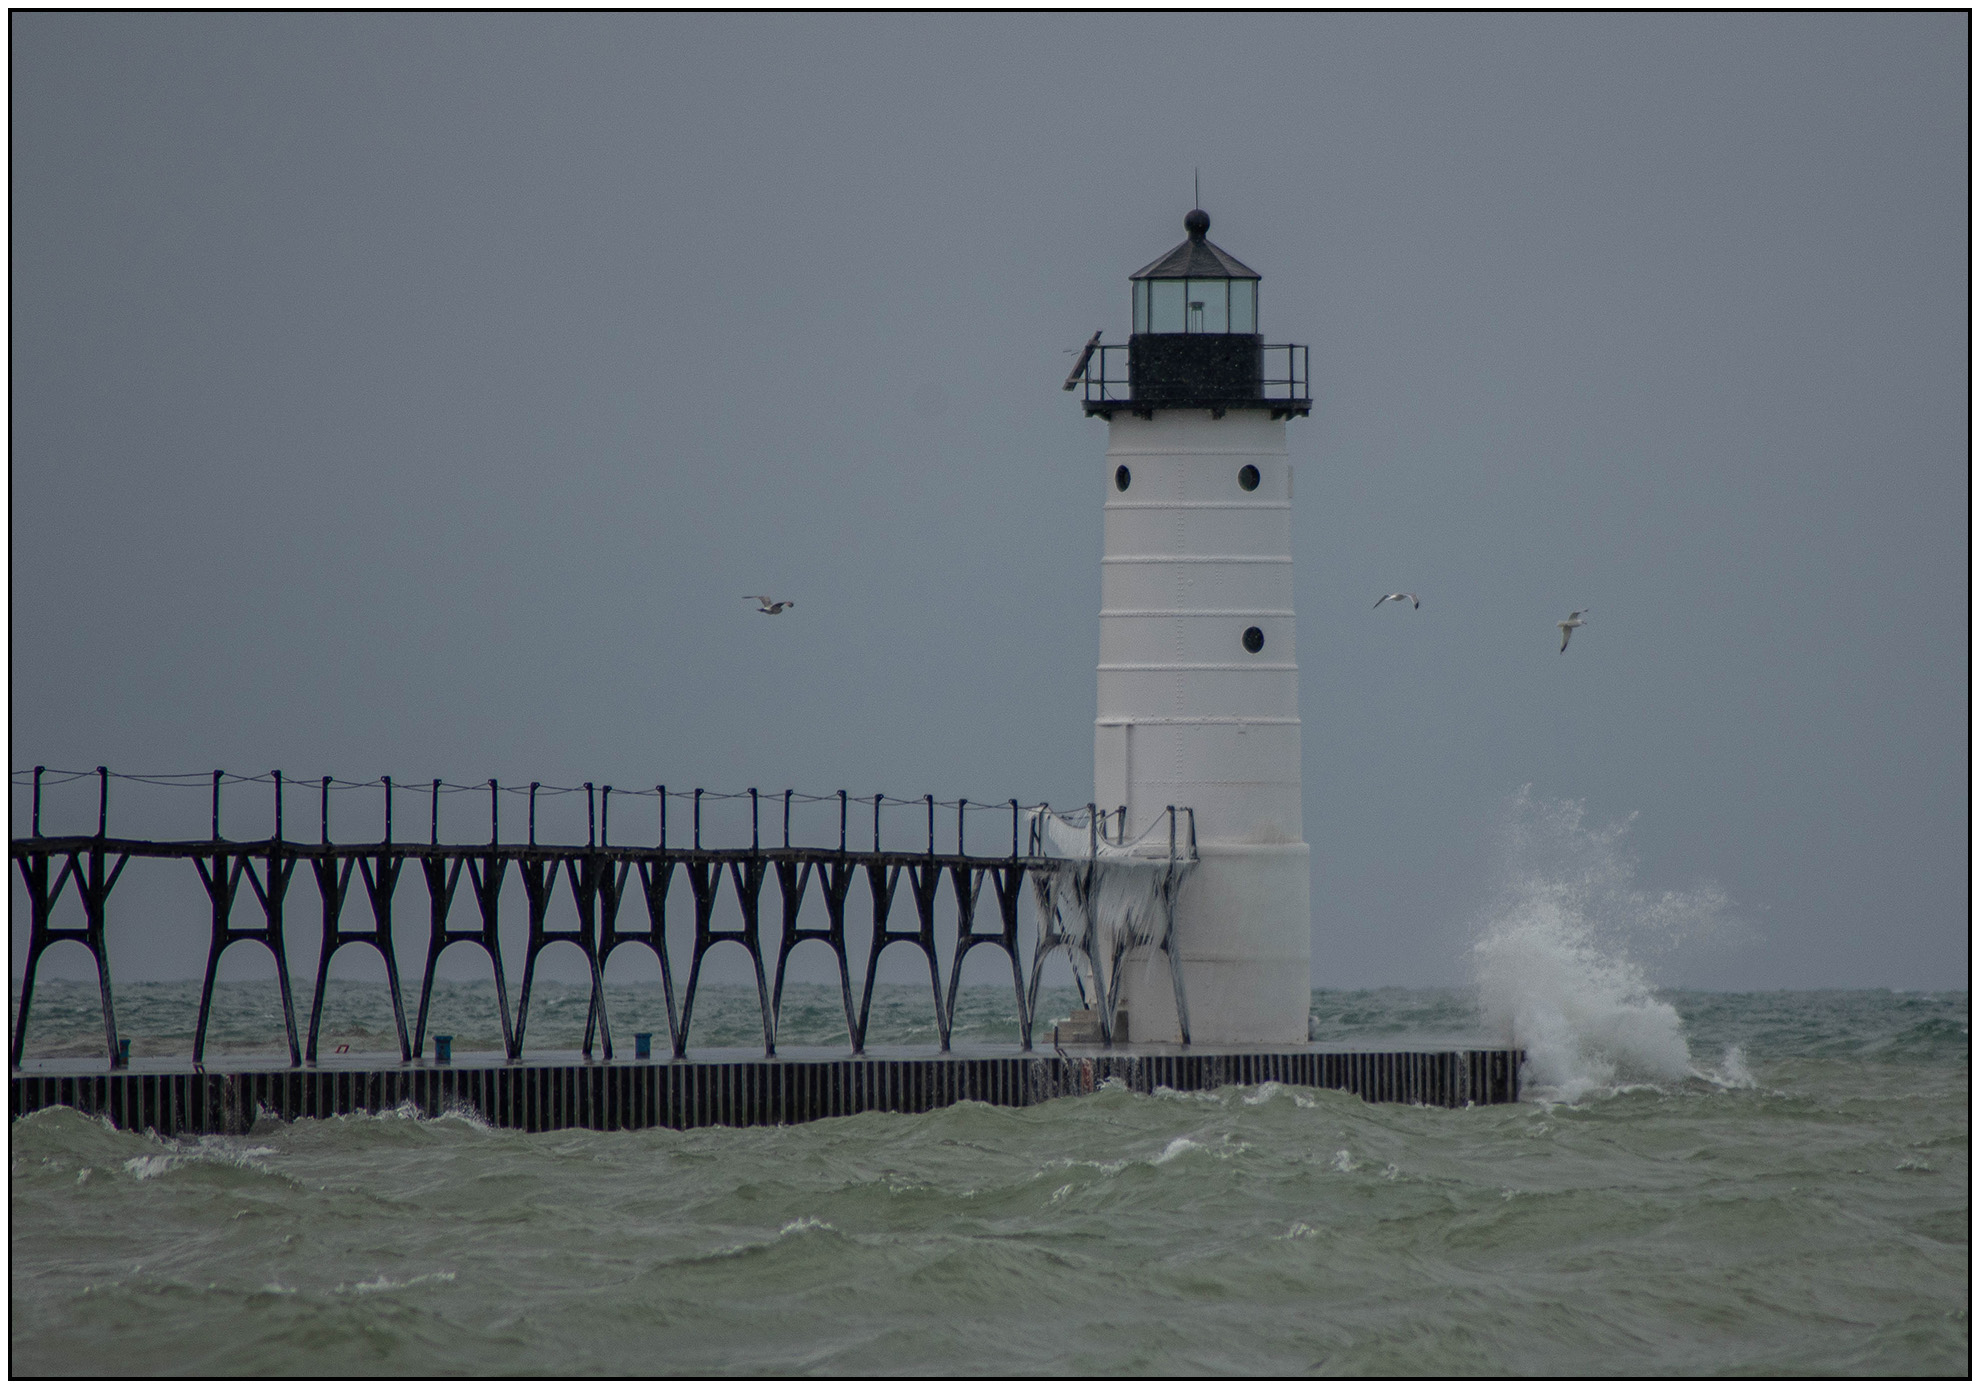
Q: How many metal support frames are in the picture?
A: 12